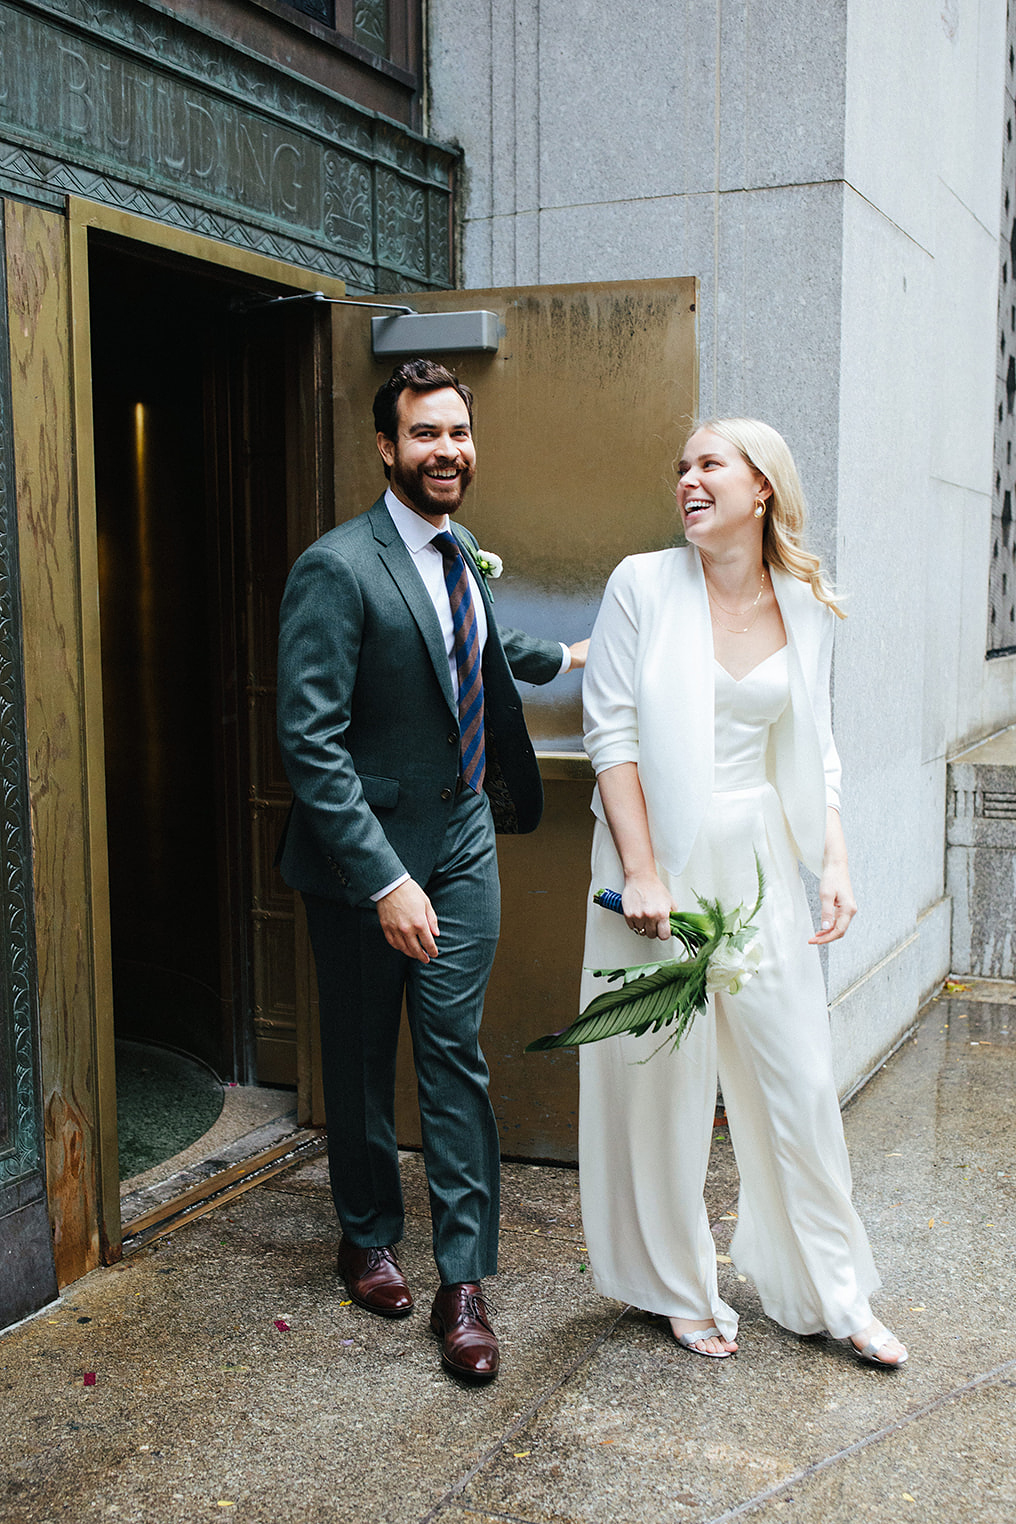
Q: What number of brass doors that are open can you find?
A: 1